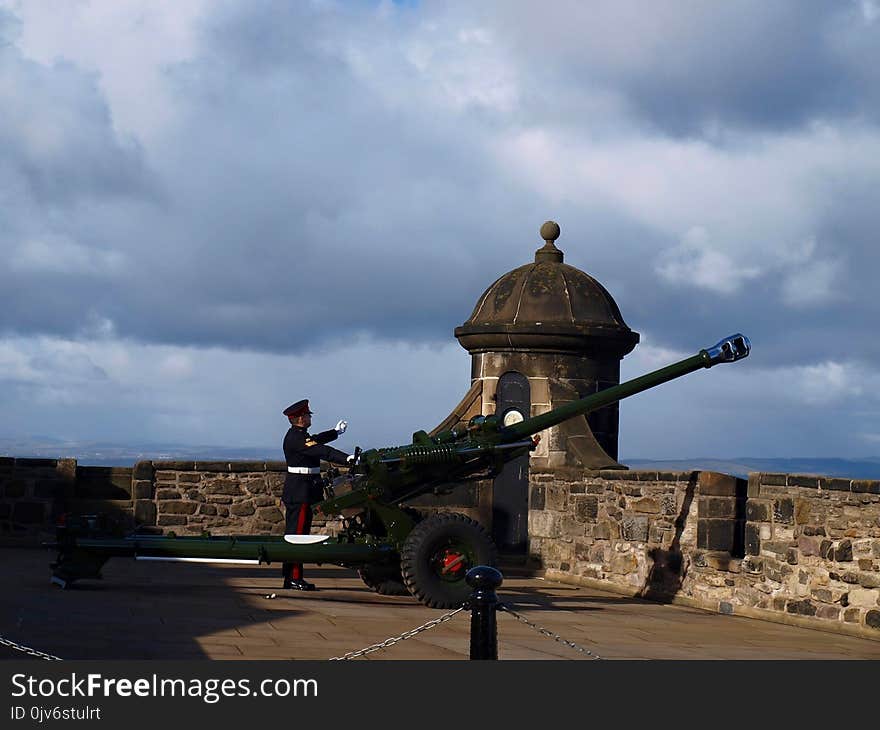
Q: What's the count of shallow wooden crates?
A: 0